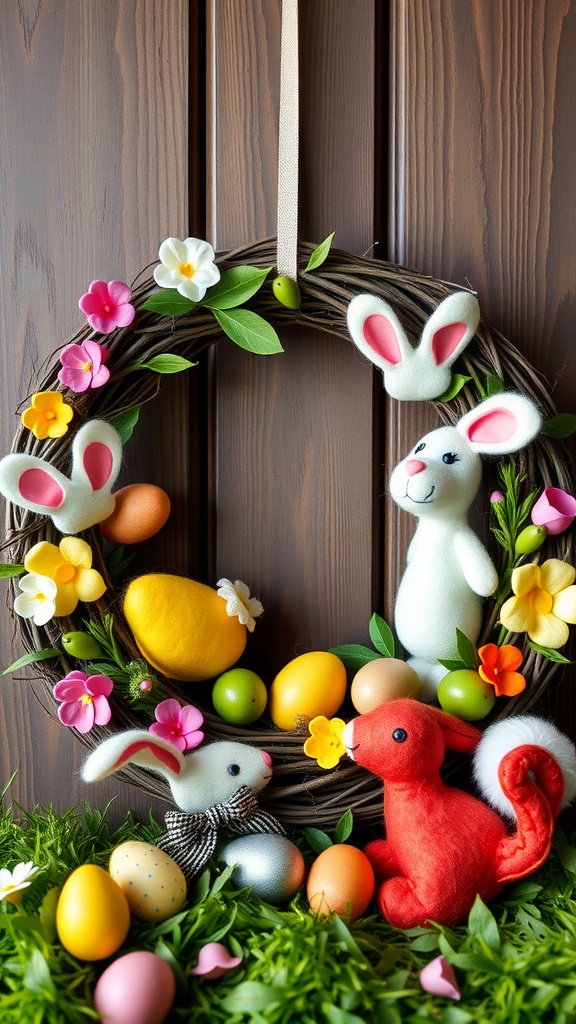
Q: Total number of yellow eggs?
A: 3